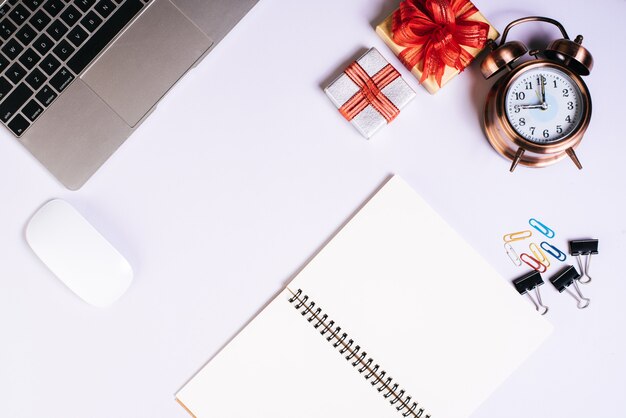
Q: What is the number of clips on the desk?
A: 9